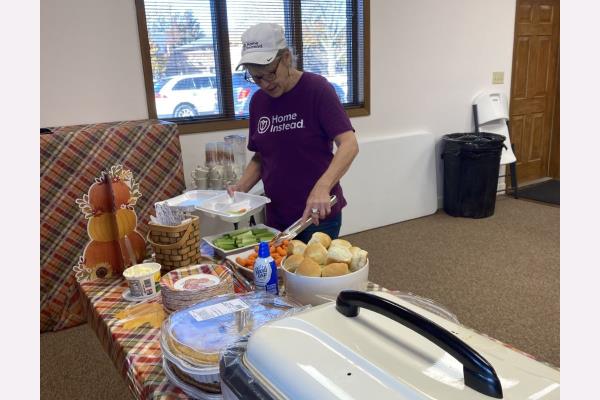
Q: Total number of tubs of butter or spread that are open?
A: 1